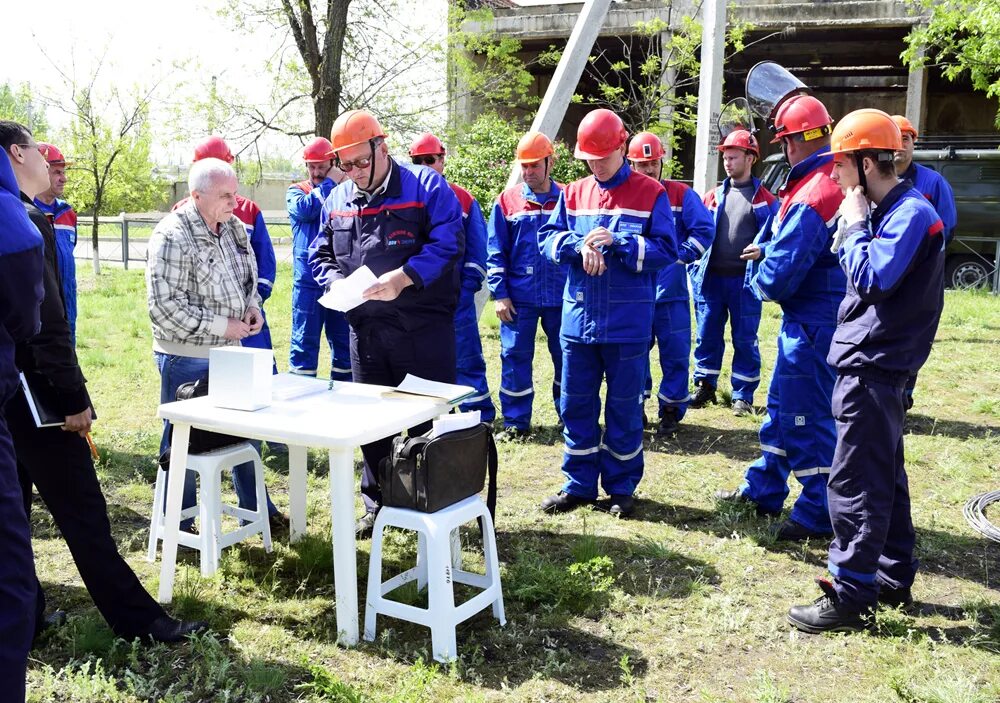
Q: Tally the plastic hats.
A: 12